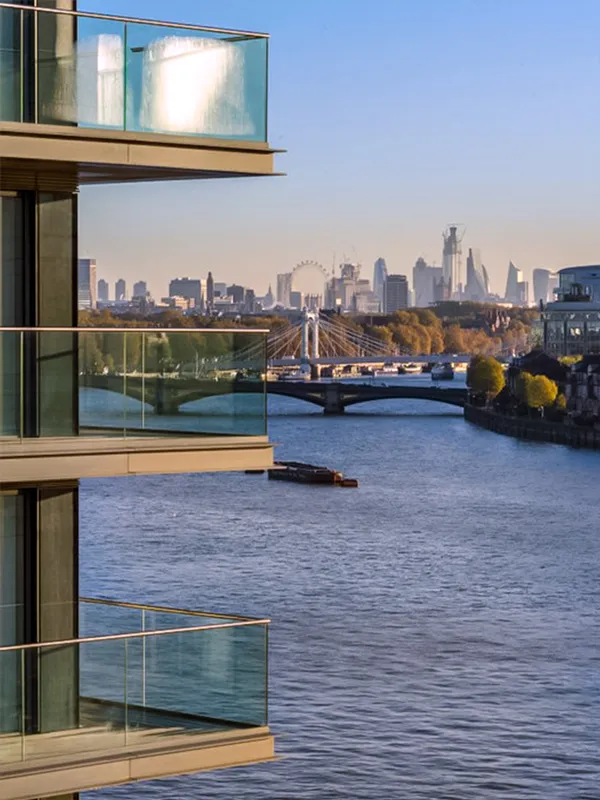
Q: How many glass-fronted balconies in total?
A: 3